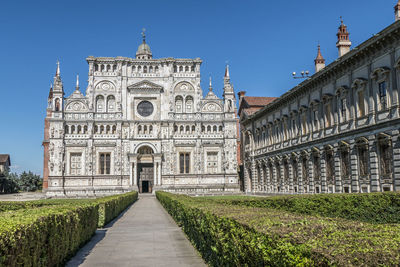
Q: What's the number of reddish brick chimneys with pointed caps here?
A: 3